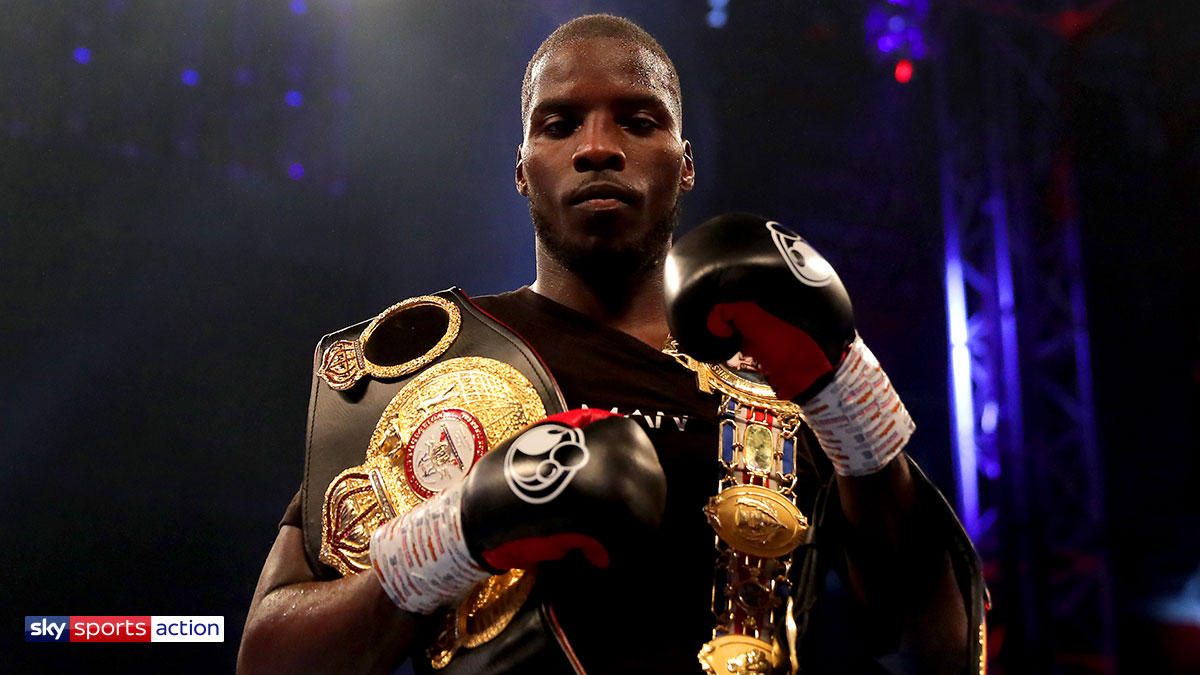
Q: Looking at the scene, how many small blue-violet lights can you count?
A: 5